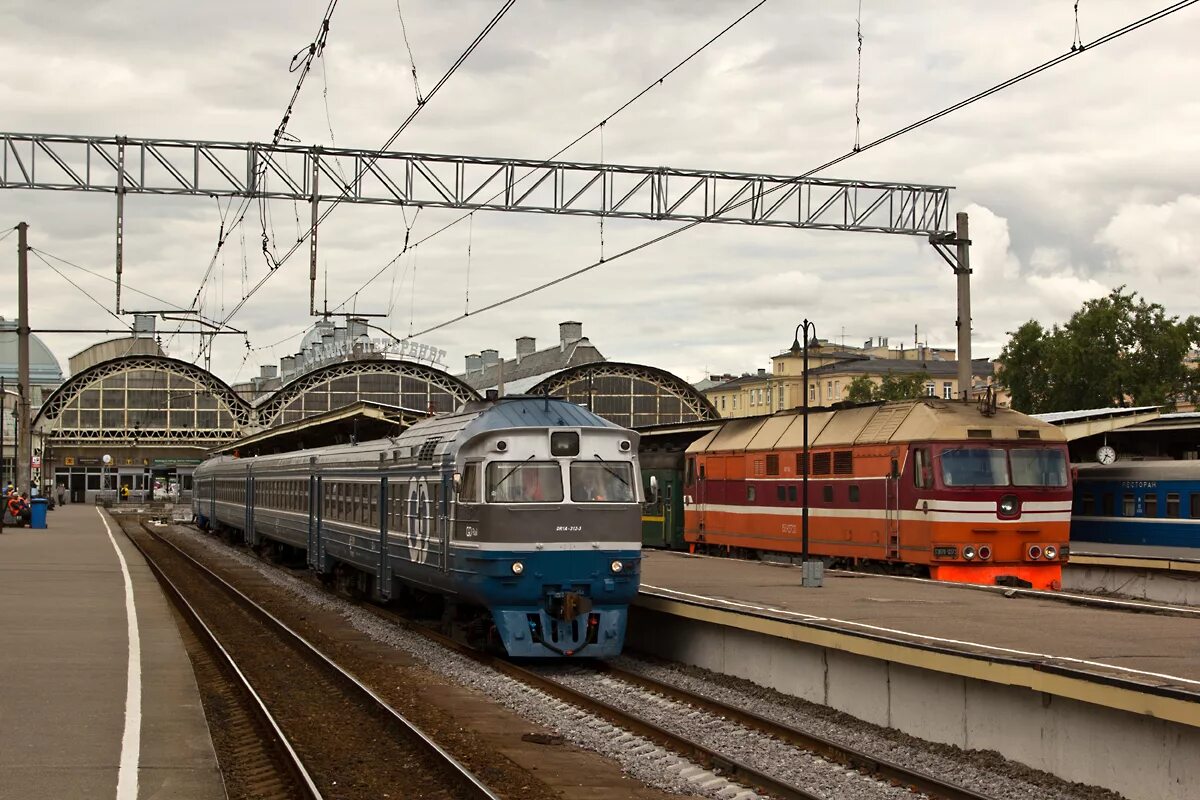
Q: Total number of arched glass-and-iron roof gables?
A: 3